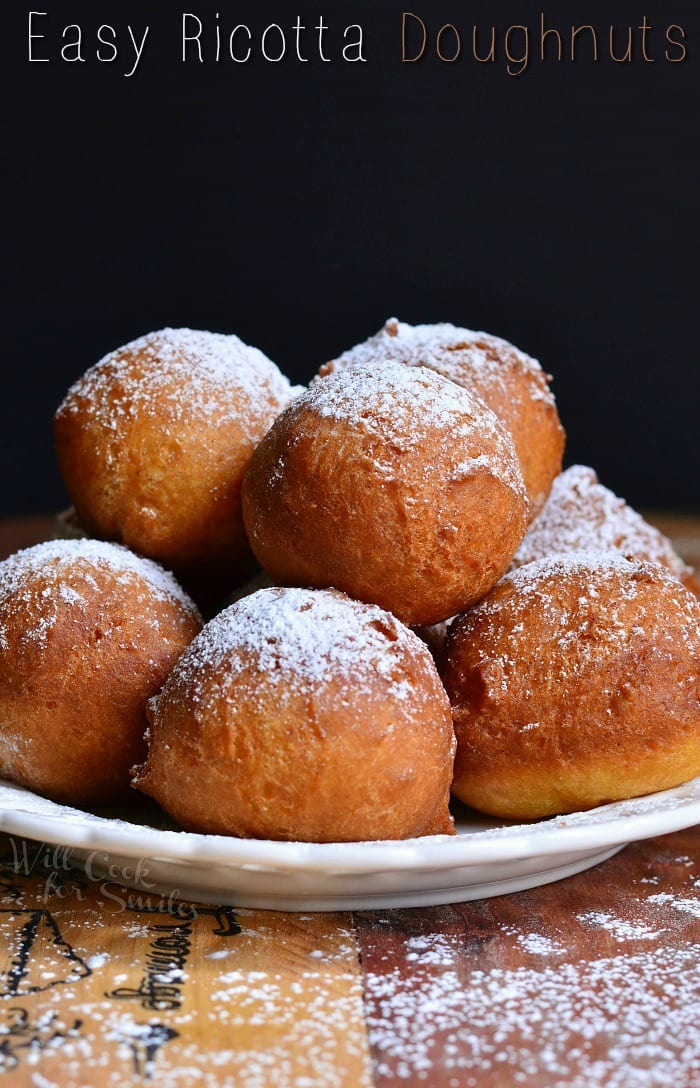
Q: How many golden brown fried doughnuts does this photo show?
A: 7